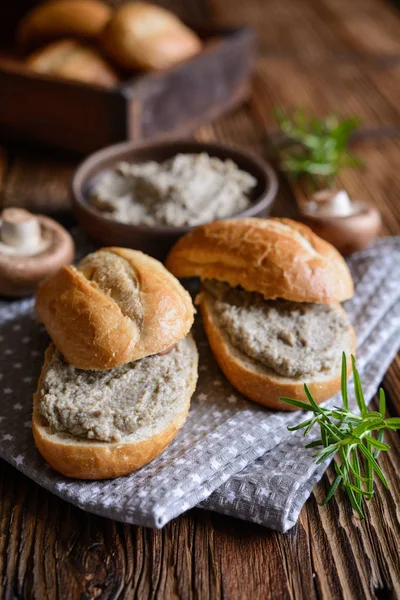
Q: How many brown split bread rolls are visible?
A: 2